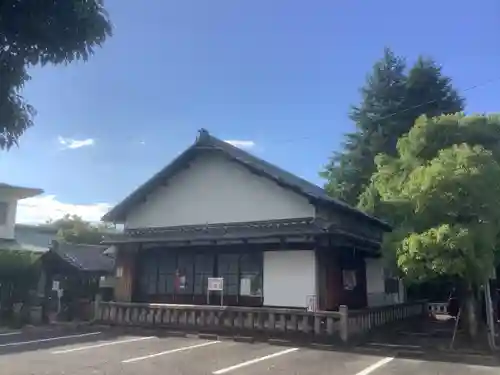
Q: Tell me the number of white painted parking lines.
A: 6